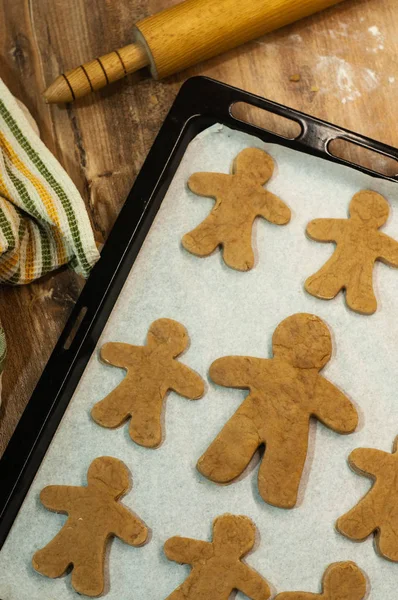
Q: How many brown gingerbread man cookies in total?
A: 8